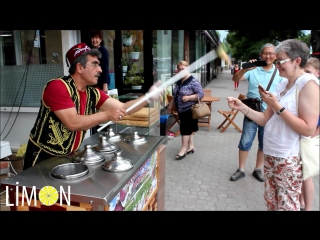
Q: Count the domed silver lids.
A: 5